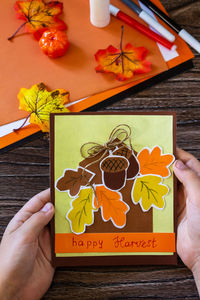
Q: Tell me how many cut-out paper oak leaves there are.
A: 5